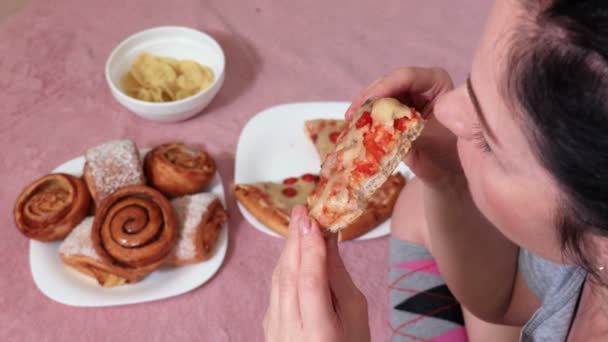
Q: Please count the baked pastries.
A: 6